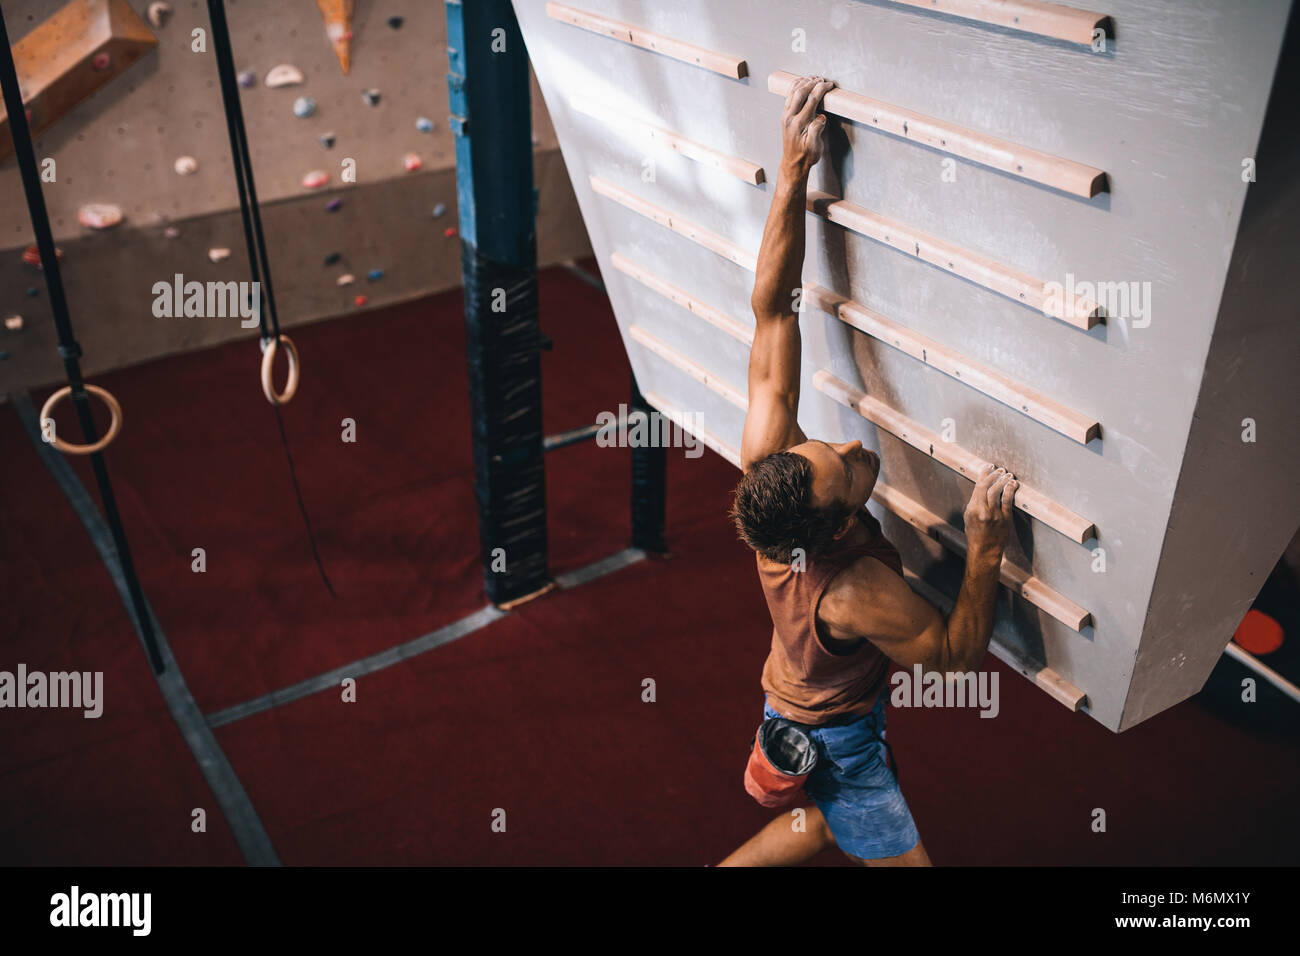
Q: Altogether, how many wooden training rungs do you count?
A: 13